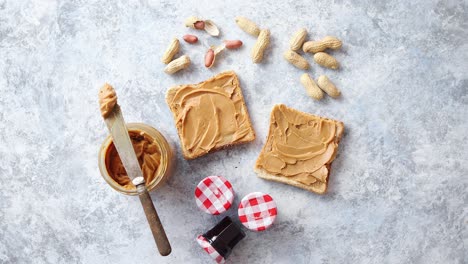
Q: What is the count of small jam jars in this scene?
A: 3